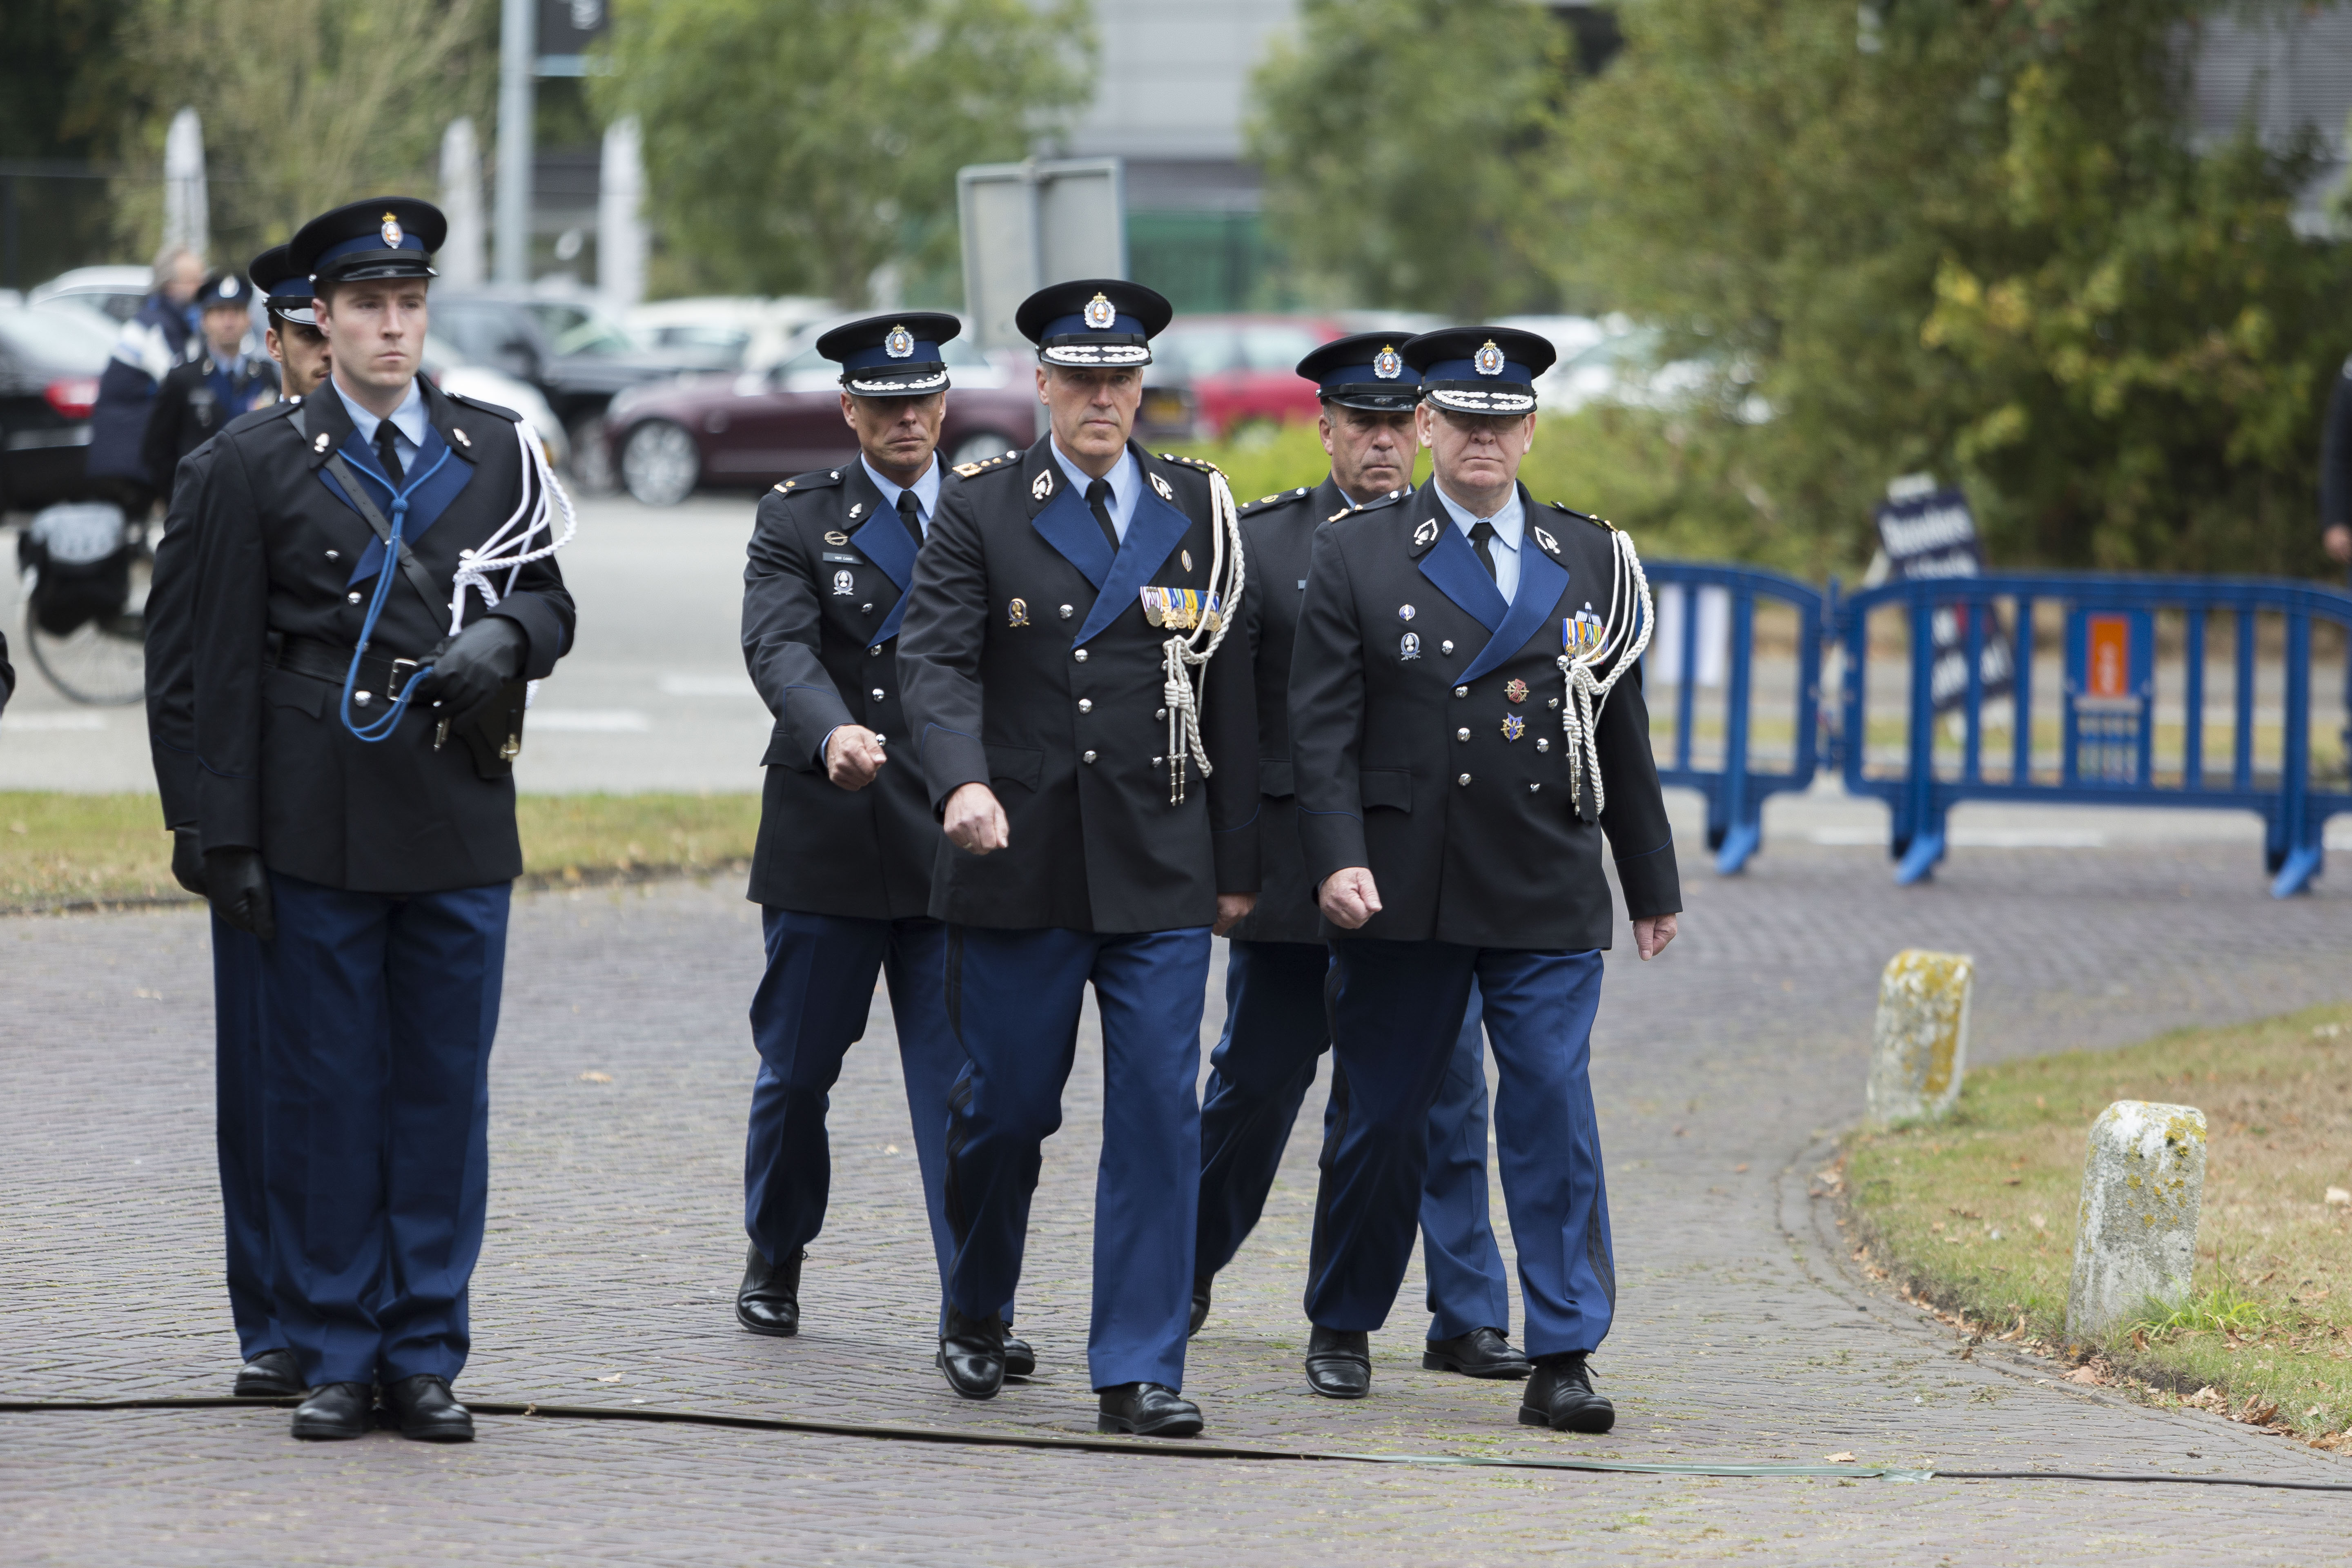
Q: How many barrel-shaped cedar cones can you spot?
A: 0